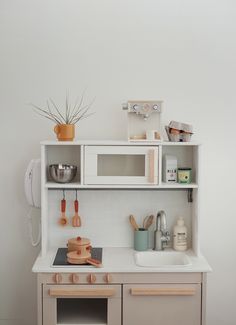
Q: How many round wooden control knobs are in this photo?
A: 4